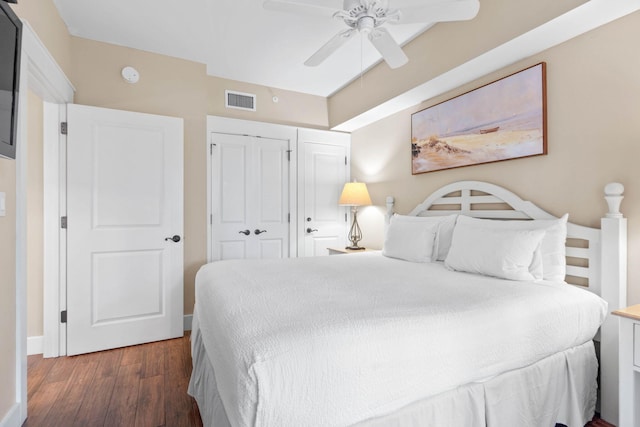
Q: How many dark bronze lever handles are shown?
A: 4